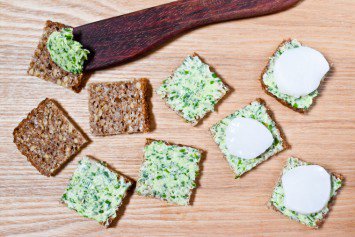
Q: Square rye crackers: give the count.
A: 9